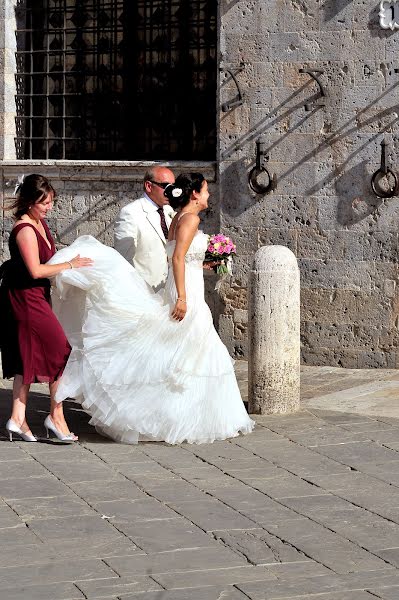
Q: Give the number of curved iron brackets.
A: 2